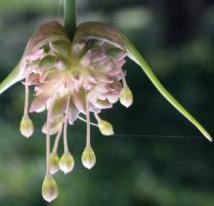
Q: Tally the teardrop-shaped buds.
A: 7